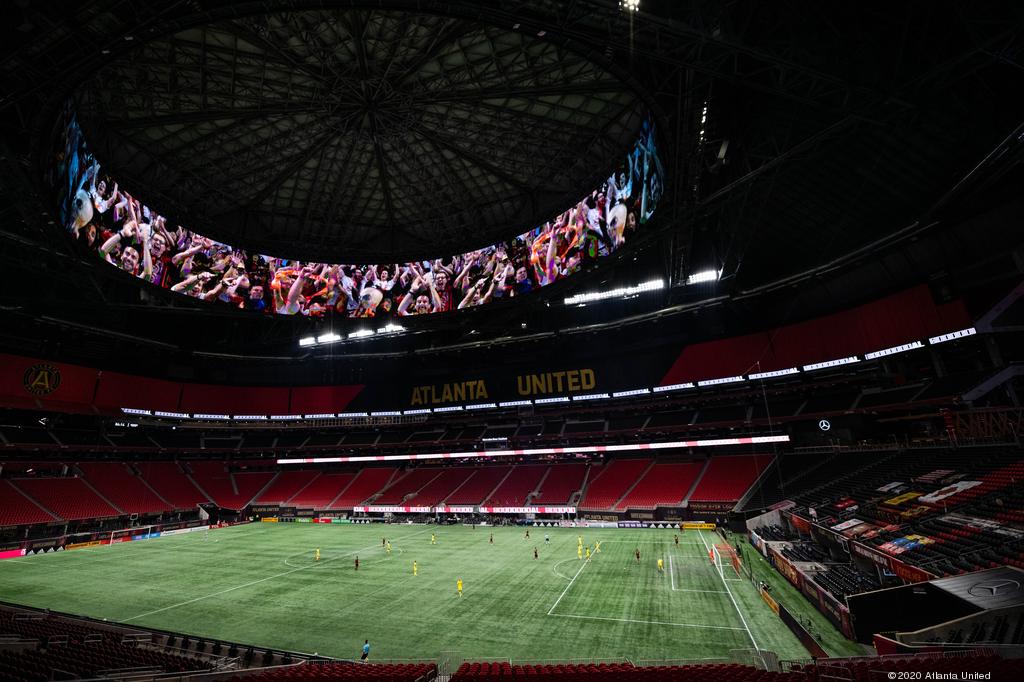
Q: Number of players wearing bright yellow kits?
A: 10